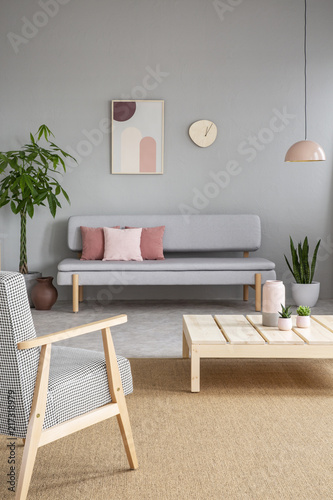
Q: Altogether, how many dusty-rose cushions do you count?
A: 2